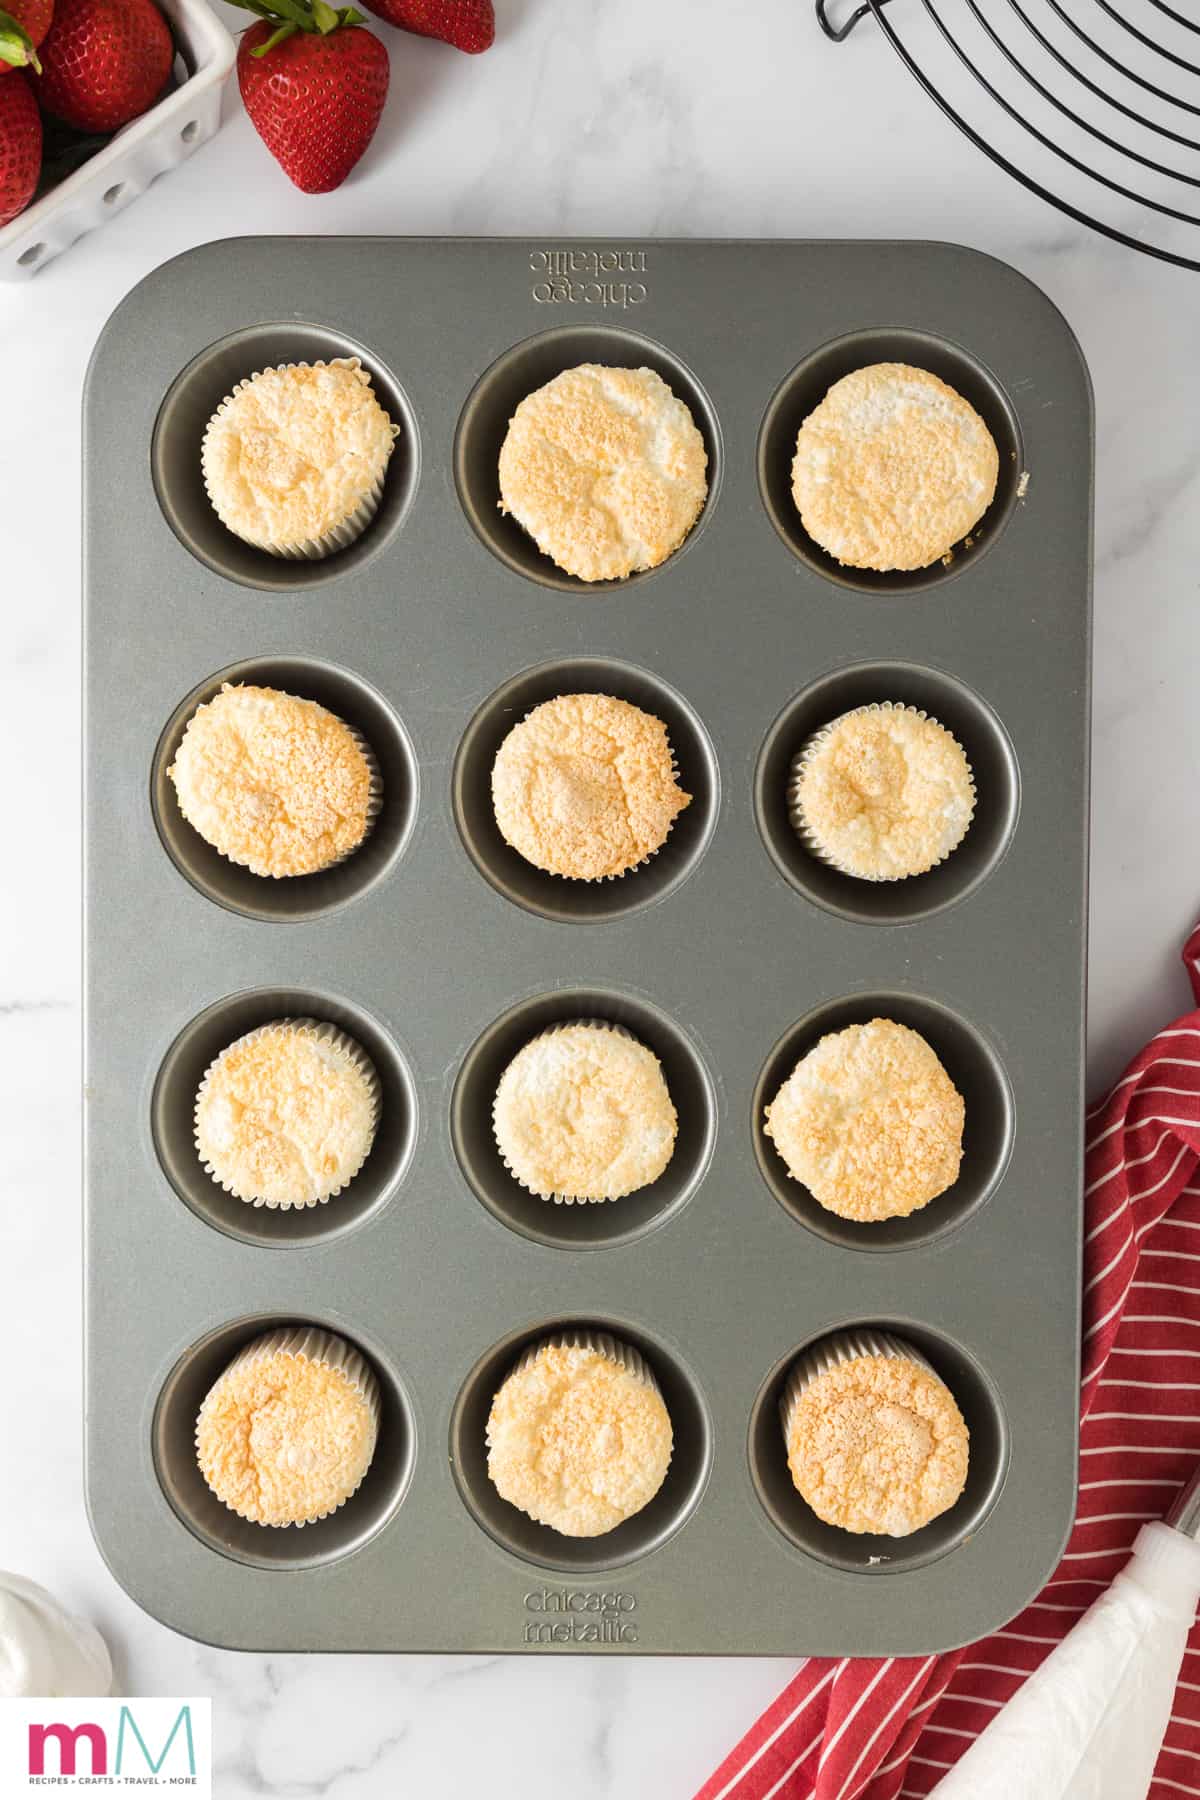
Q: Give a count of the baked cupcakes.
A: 12